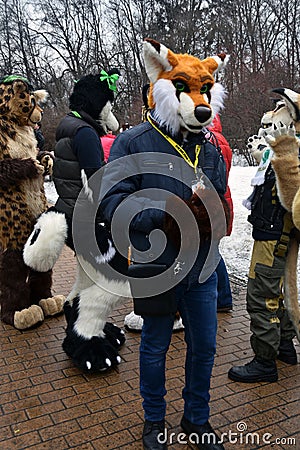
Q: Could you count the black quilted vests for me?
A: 1